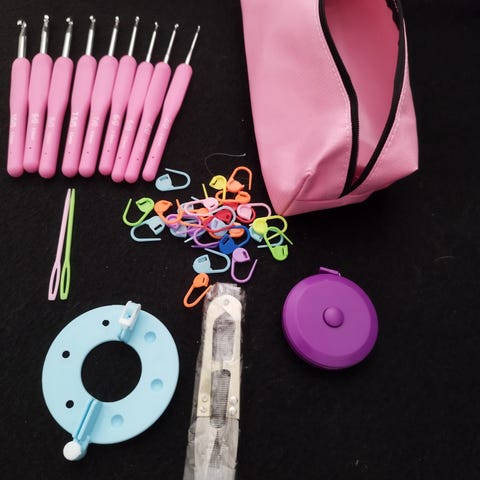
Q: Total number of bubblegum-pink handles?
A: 9